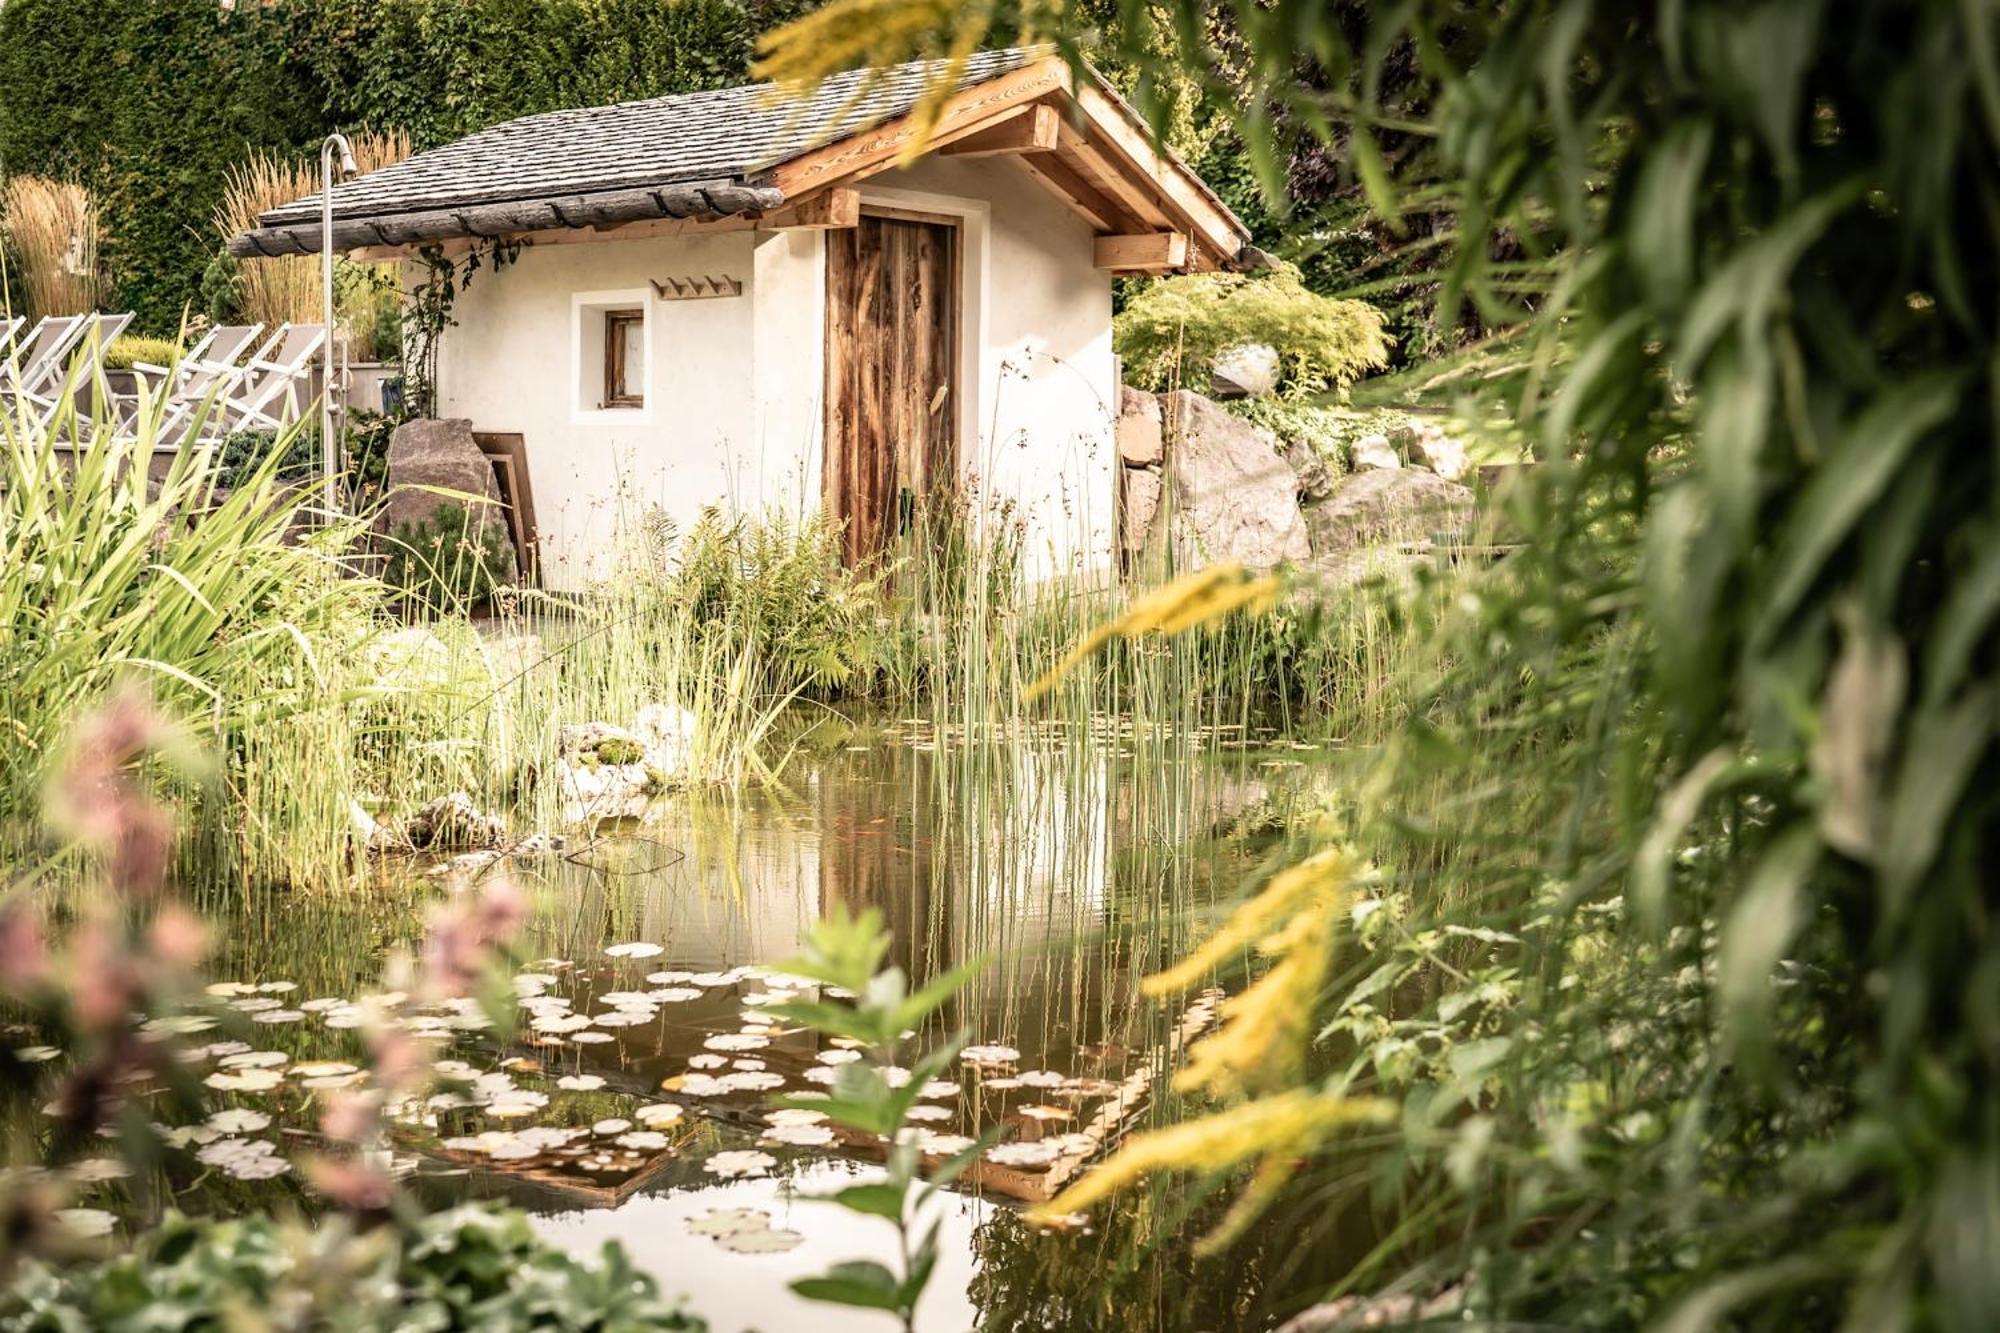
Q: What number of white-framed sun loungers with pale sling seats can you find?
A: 5